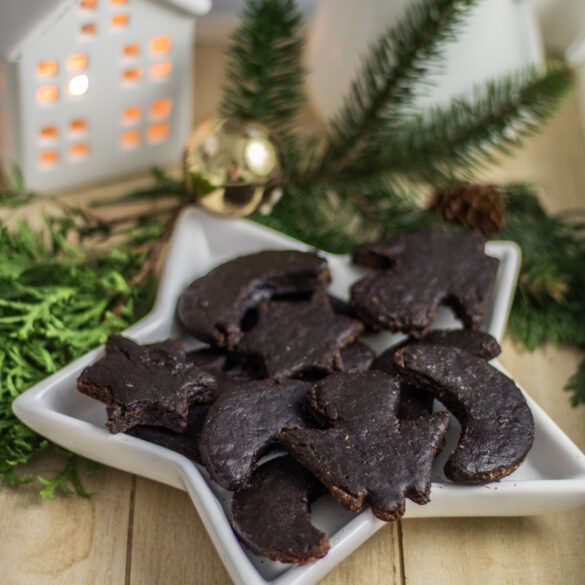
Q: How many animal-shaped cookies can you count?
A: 0